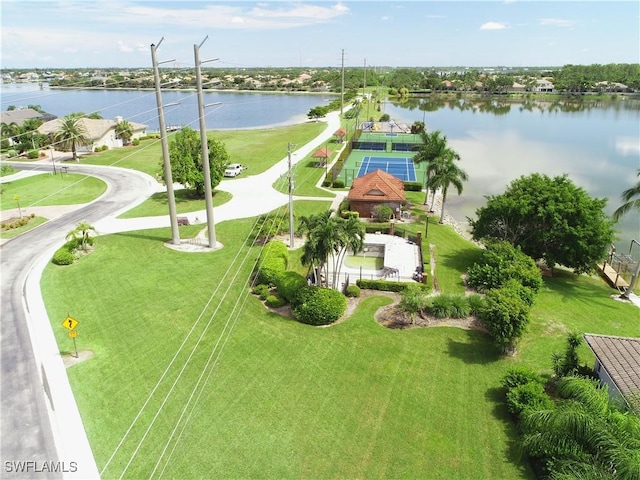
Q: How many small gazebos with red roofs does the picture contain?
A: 2